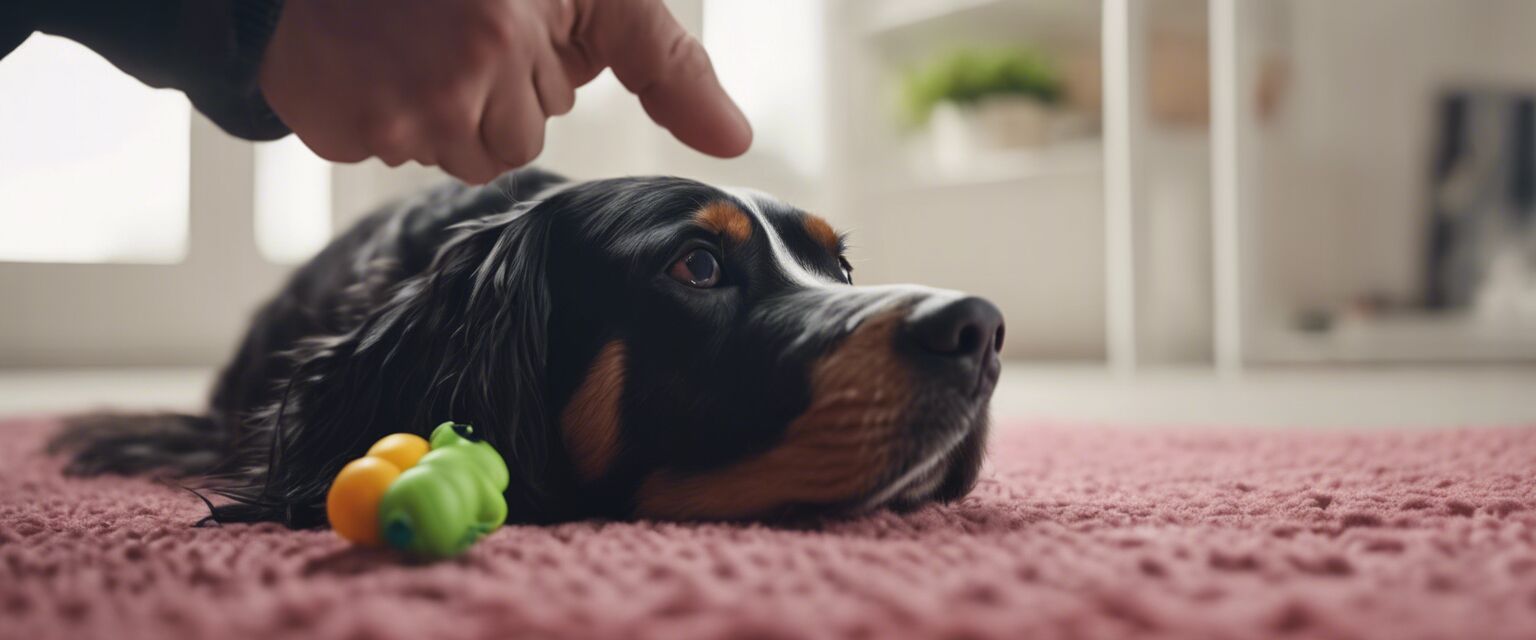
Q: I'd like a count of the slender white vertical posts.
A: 2